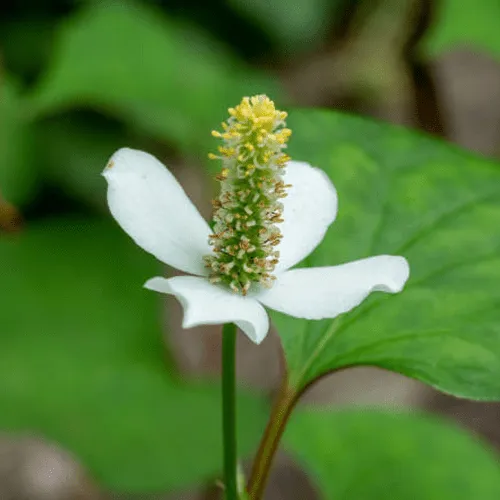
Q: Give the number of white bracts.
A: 4